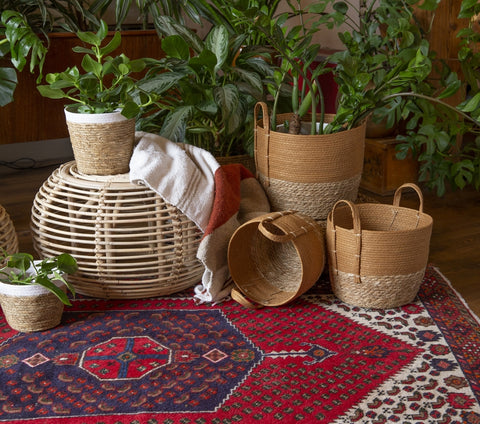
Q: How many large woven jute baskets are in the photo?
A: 3